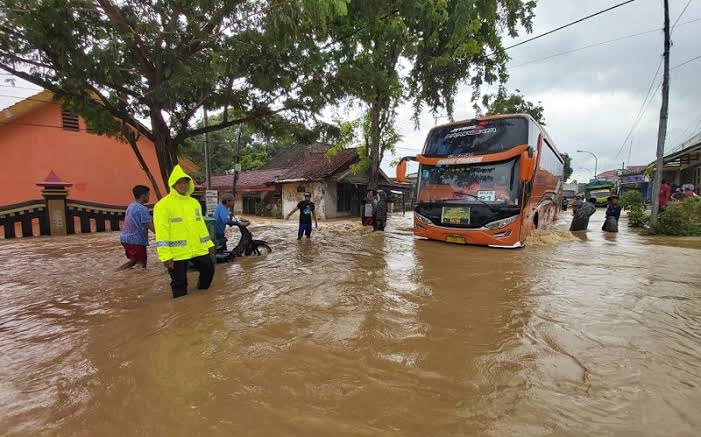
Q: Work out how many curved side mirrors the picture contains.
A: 2